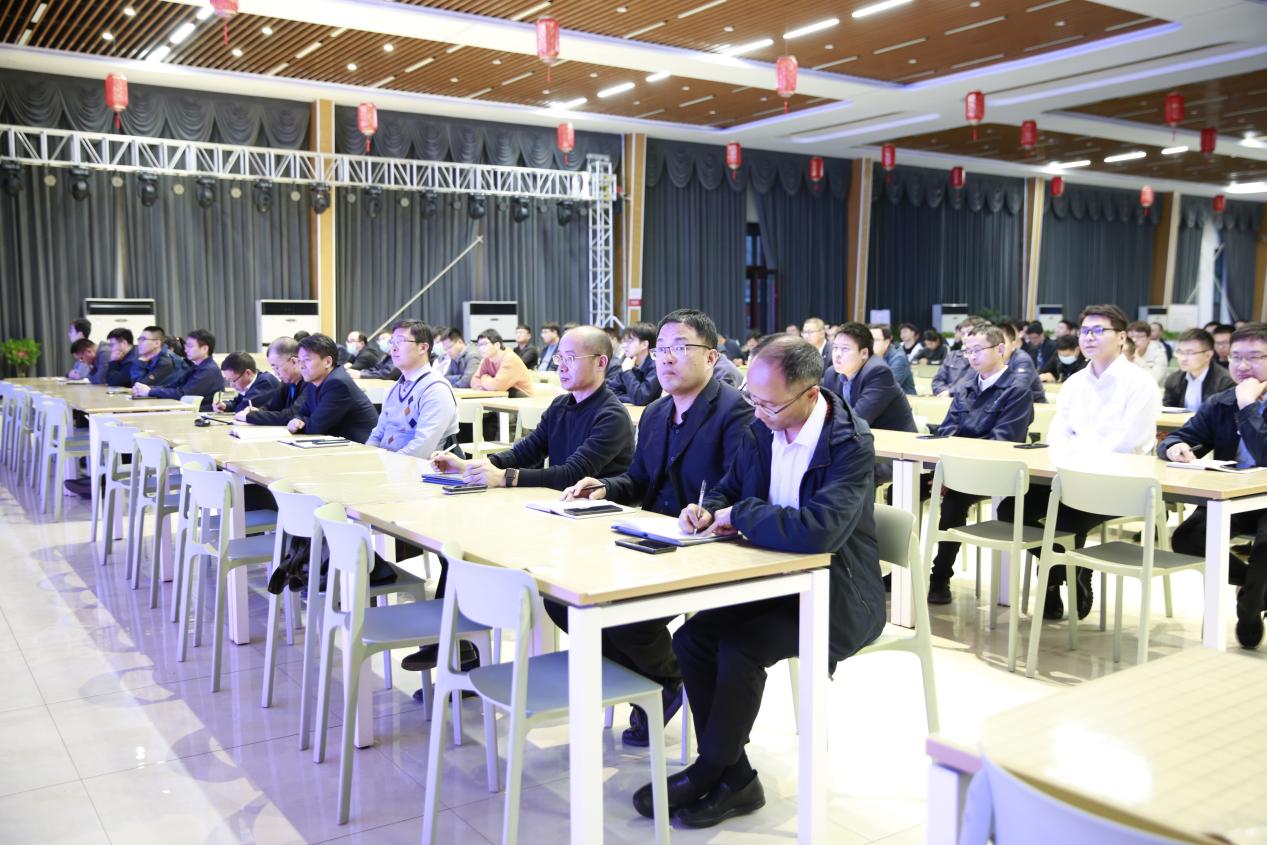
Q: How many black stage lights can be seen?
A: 11